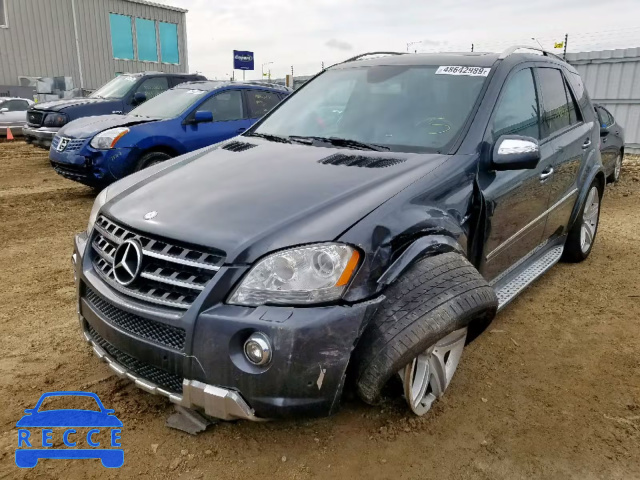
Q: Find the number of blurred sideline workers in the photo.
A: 0